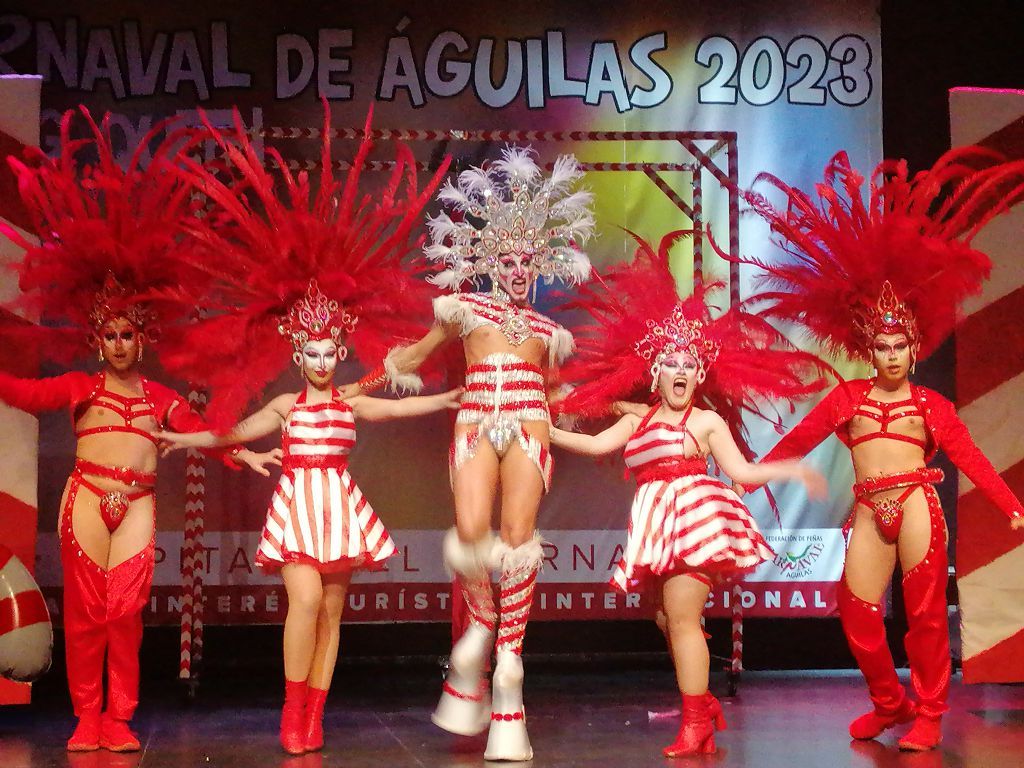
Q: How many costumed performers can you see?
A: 5